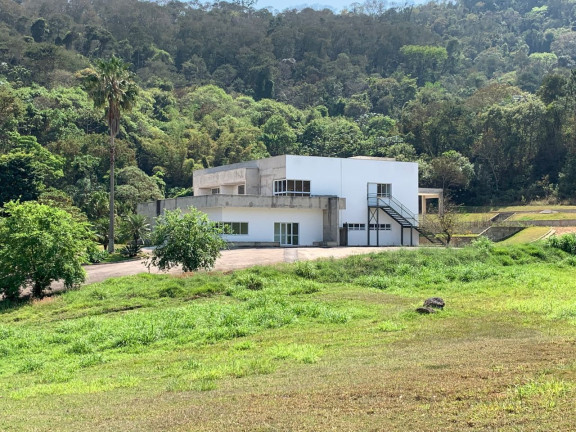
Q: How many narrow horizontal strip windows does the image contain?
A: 2